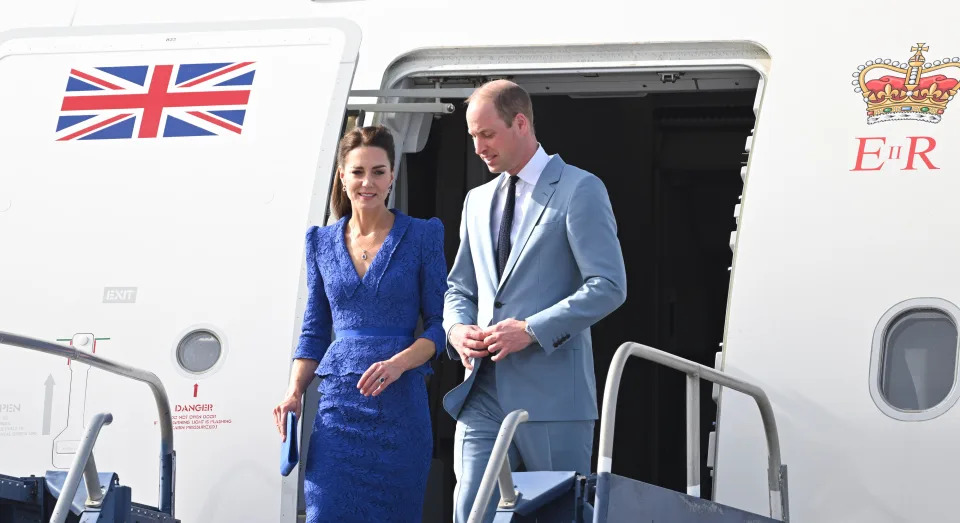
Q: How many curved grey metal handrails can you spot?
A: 4